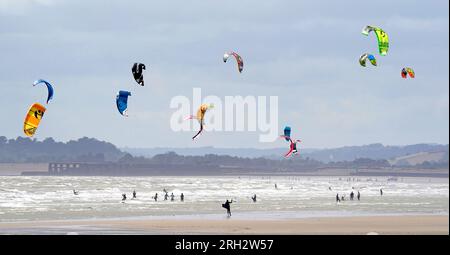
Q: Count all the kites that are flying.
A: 11